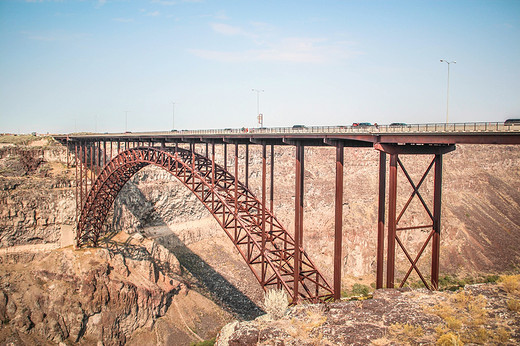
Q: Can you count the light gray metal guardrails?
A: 1